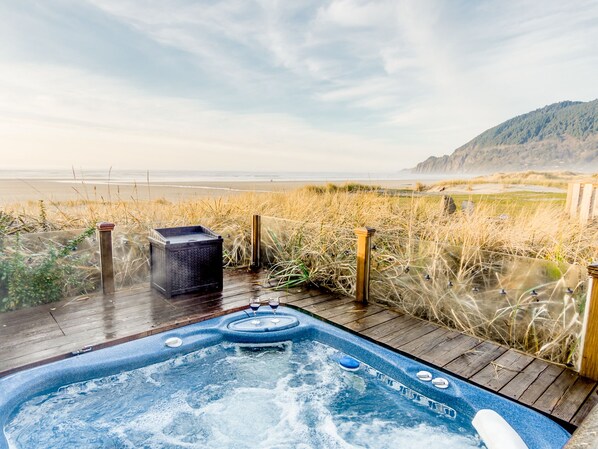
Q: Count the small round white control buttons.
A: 3